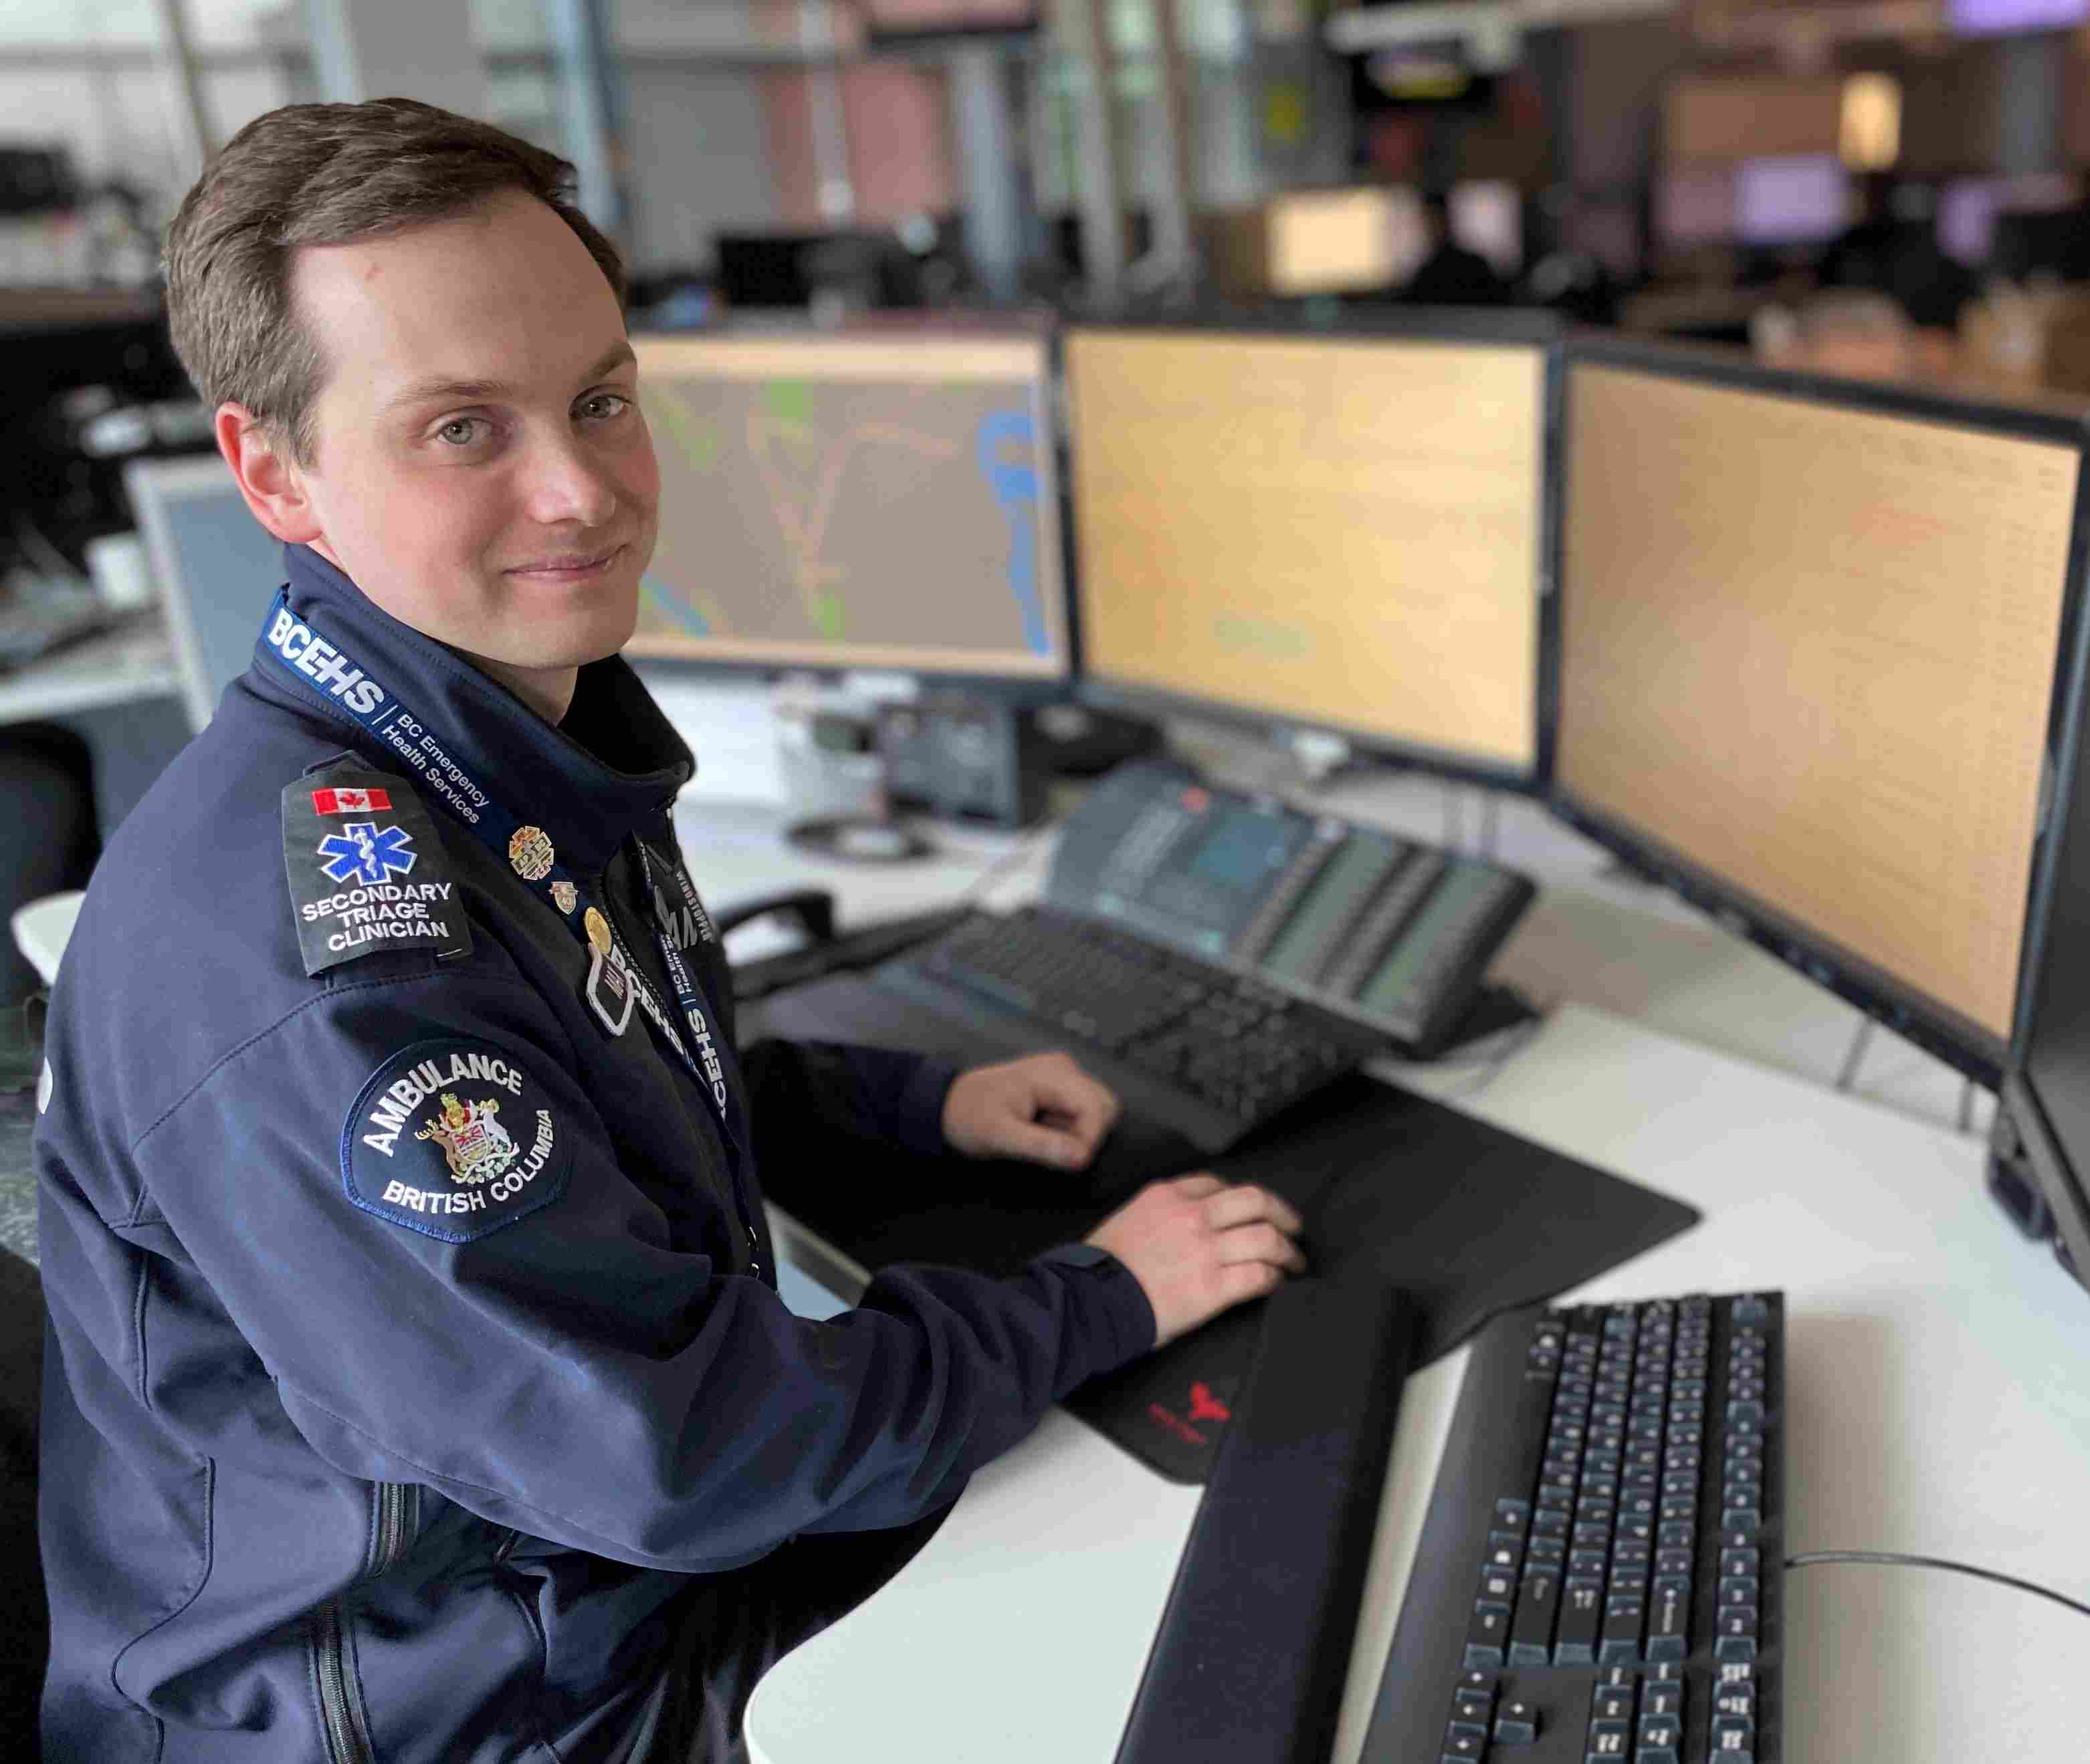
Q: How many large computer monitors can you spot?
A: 3